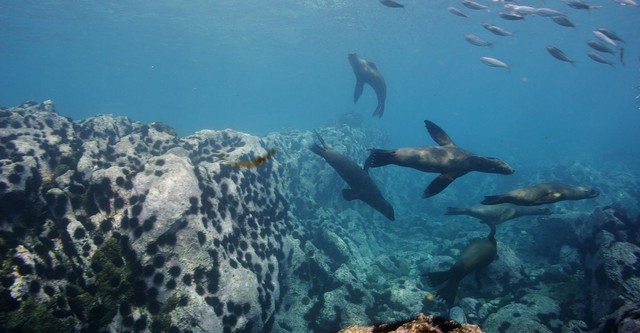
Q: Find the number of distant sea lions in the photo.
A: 1